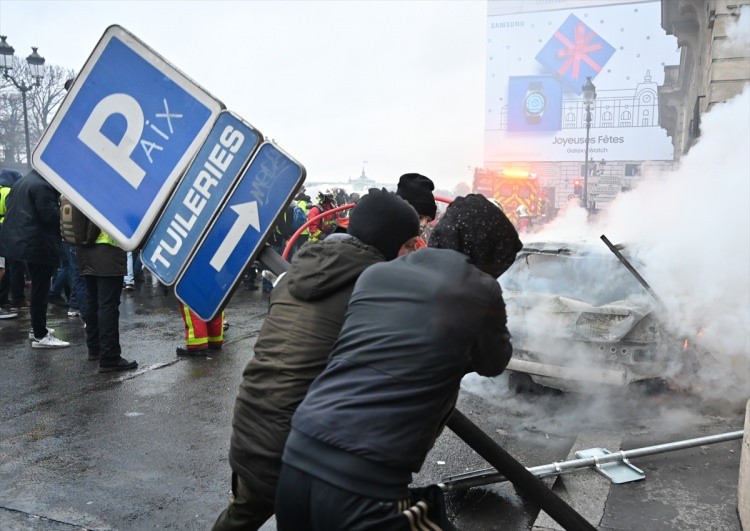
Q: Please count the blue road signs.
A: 3